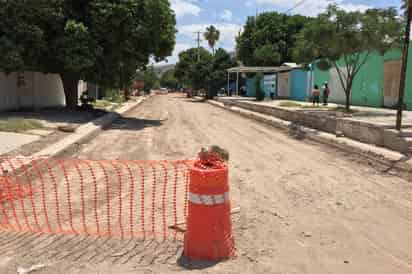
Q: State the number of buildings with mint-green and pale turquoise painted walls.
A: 2